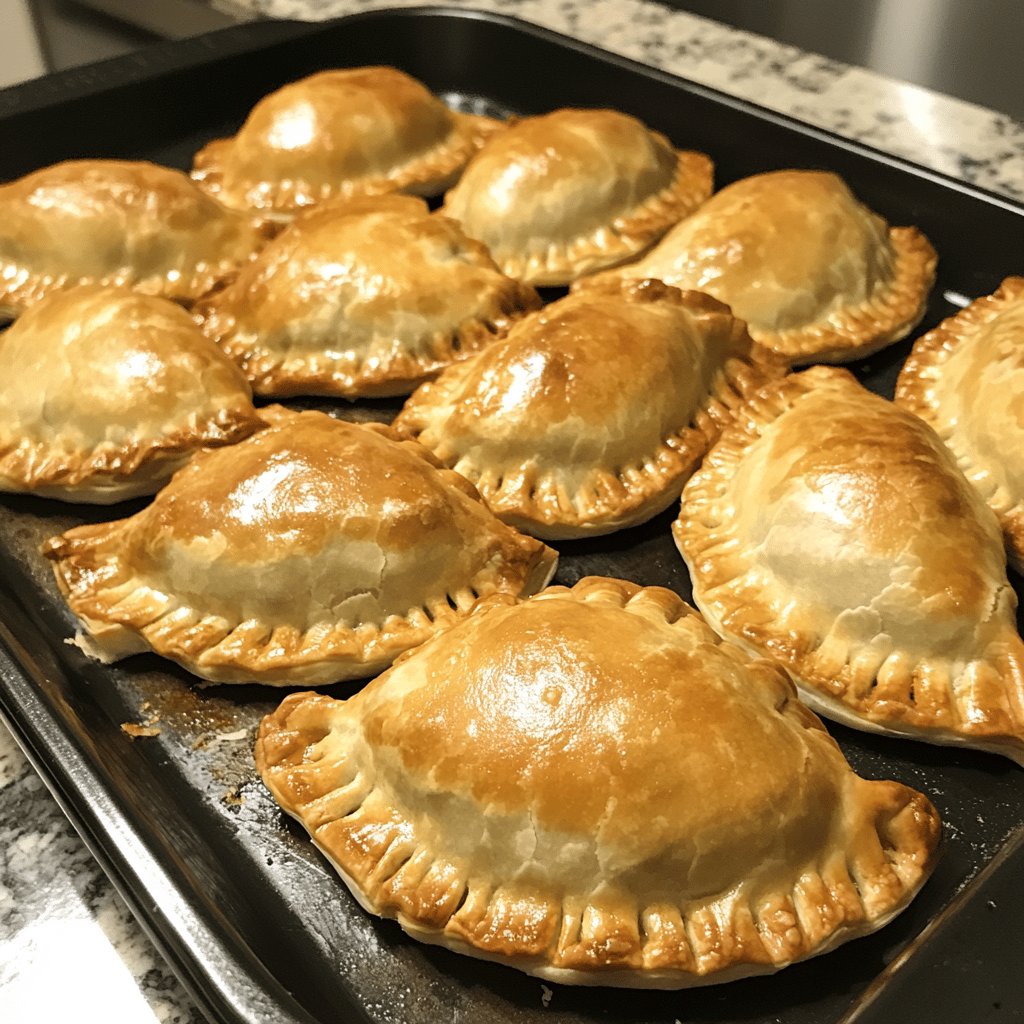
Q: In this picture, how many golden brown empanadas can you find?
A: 11